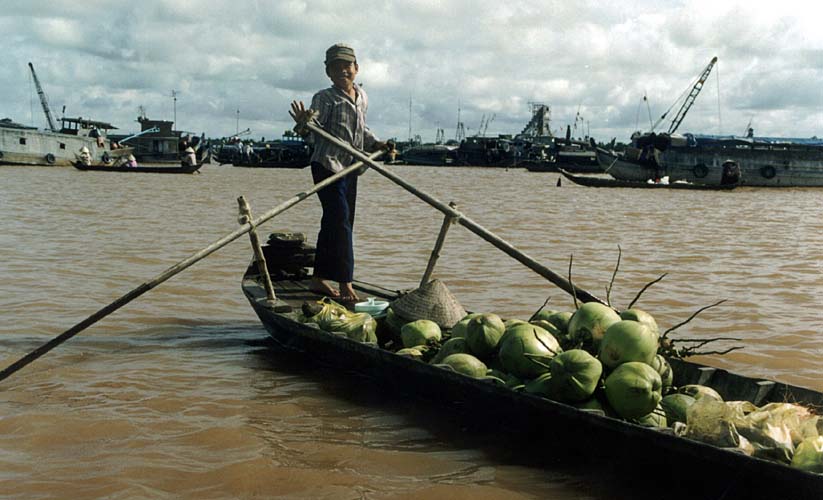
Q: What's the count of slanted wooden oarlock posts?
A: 2